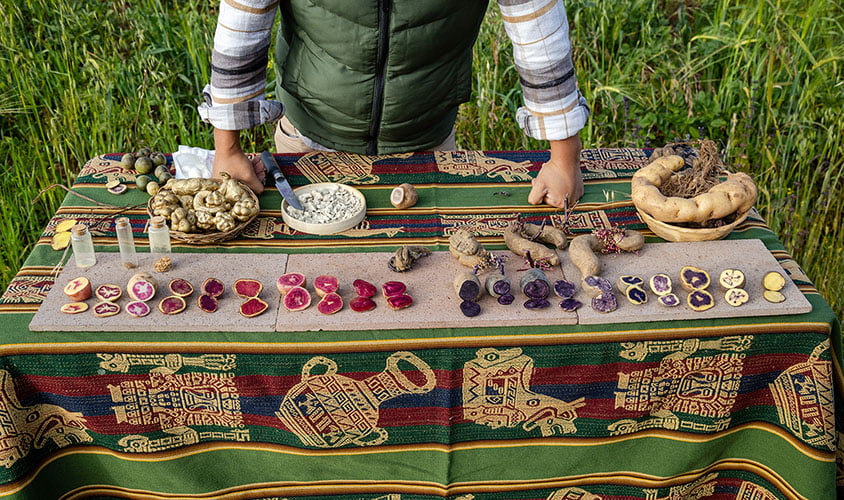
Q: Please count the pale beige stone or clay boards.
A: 3